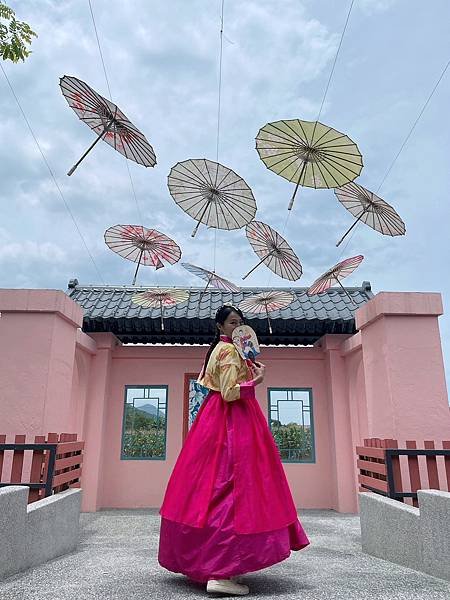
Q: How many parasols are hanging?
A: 10